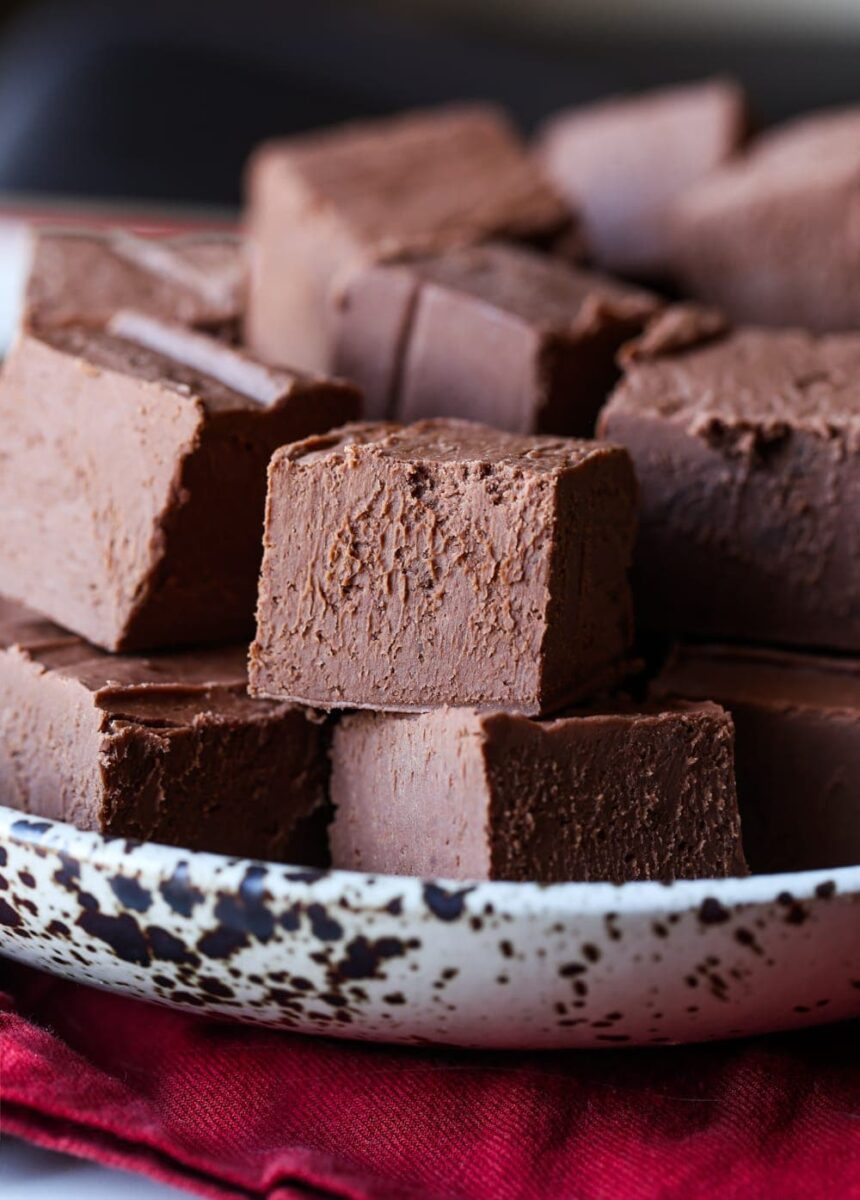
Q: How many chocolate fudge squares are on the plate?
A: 11